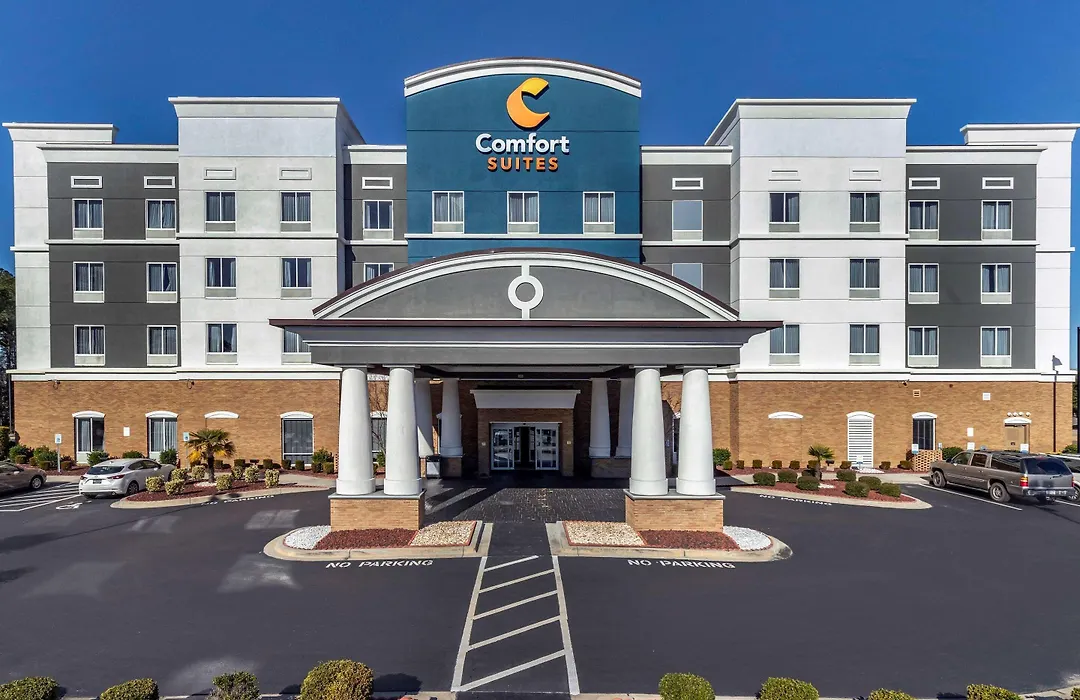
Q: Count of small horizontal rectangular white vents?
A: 10